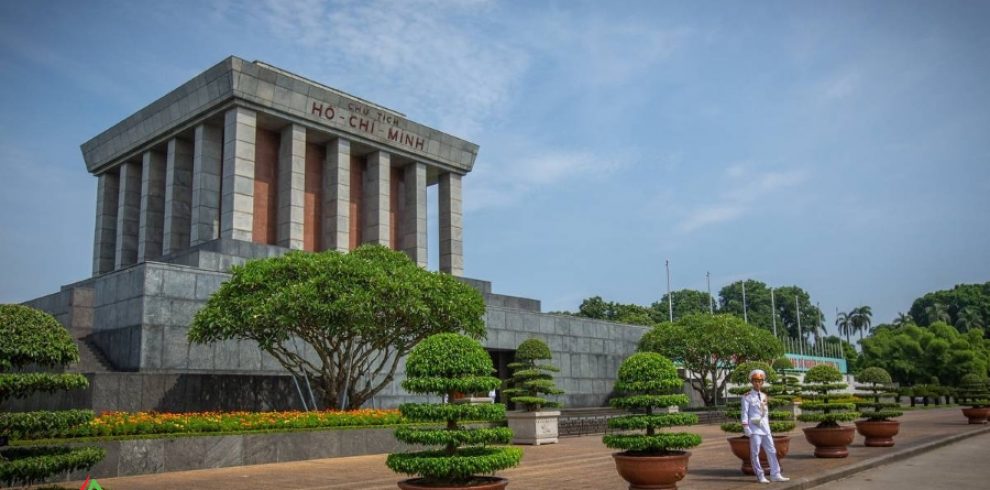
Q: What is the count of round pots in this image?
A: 6